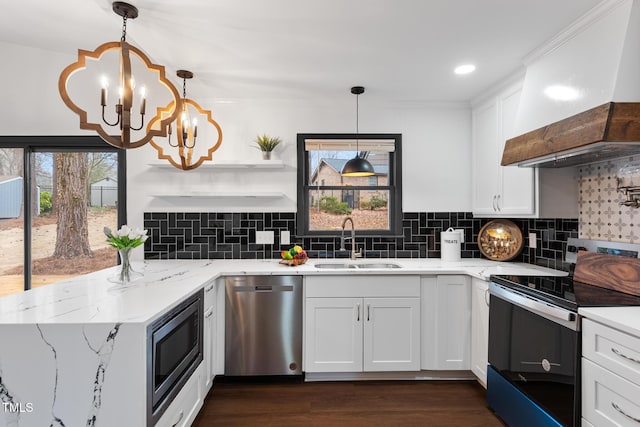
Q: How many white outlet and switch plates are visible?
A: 4